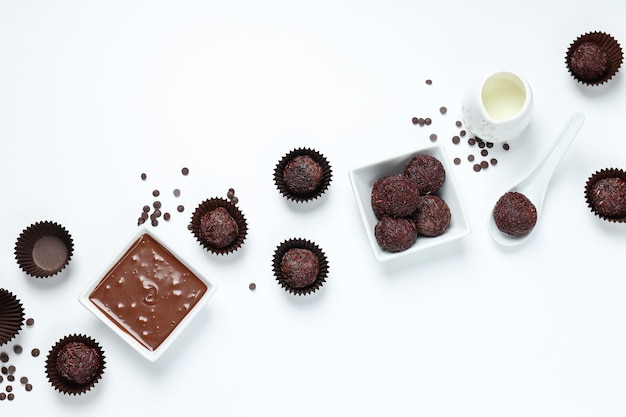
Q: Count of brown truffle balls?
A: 11